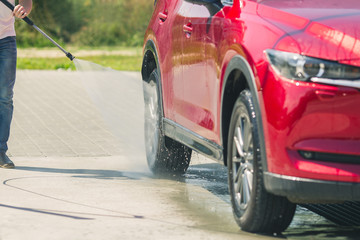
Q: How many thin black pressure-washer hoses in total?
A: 1